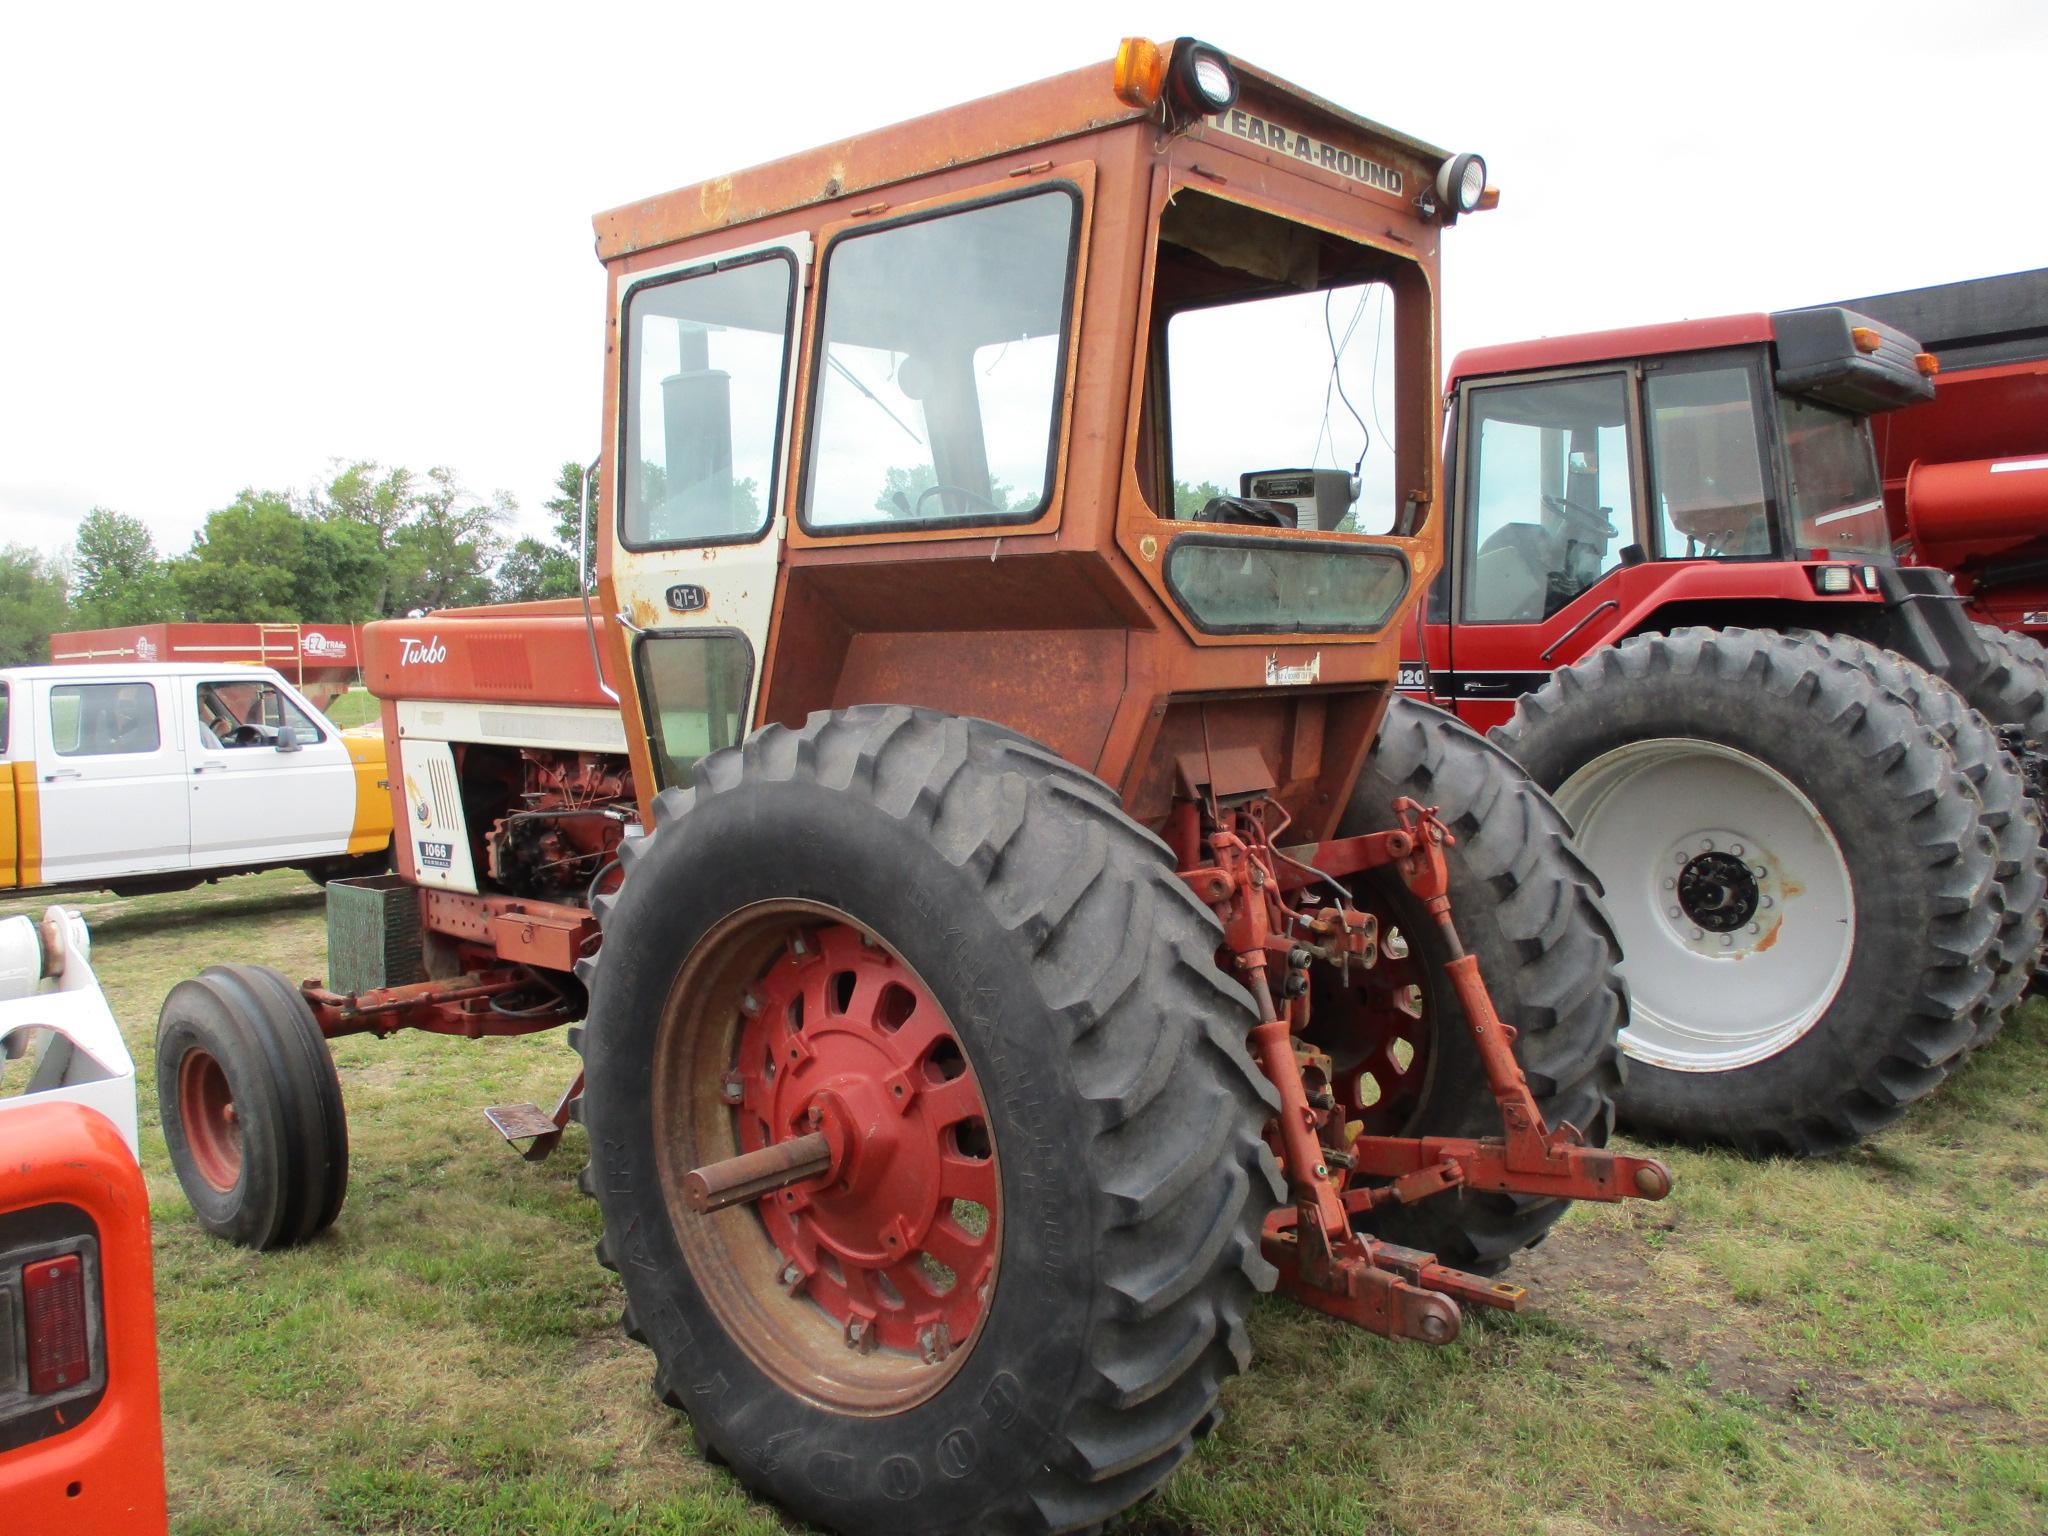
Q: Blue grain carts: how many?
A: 0